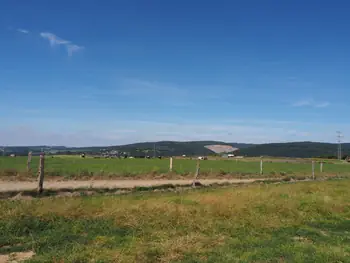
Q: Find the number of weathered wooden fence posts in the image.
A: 7